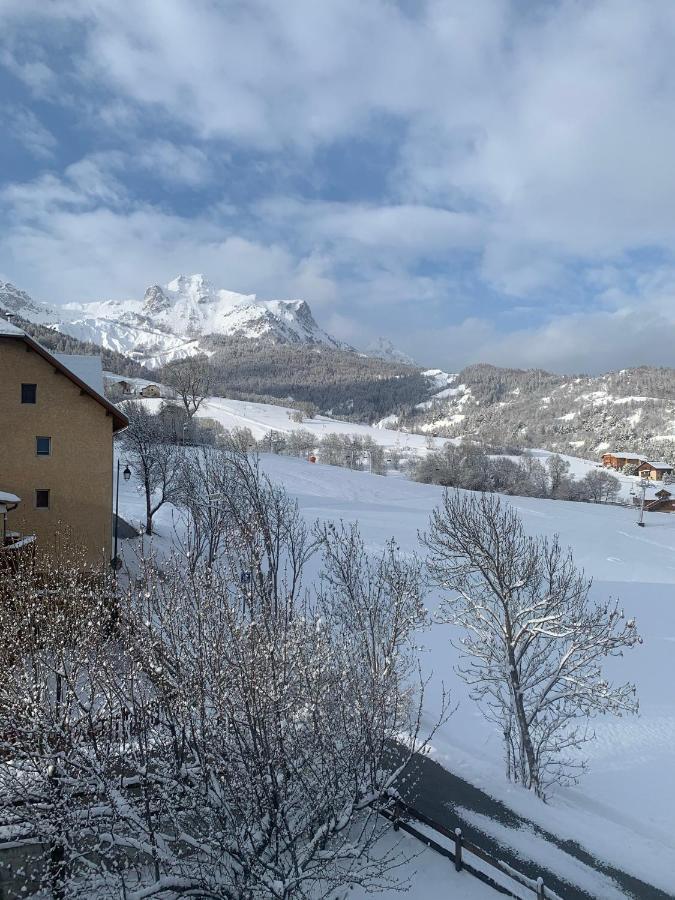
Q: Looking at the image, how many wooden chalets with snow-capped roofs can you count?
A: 3